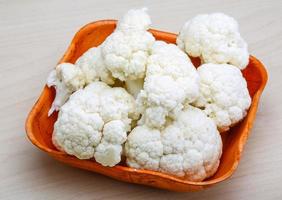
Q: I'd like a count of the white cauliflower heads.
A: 7